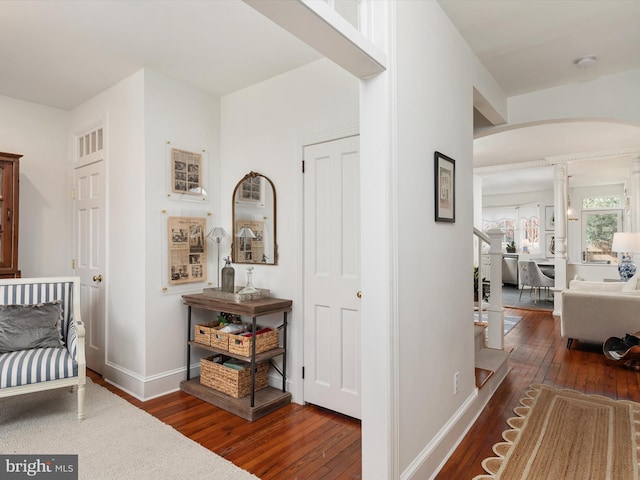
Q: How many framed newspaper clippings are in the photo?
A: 2